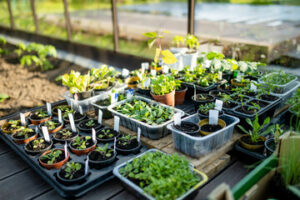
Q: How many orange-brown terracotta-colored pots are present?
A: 7